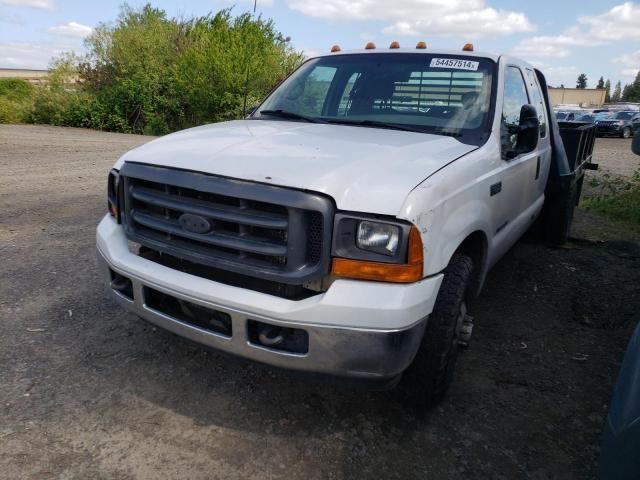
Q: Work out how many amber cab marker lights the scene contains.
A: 5